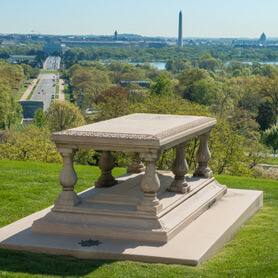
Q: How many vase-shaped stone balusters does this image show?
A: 6